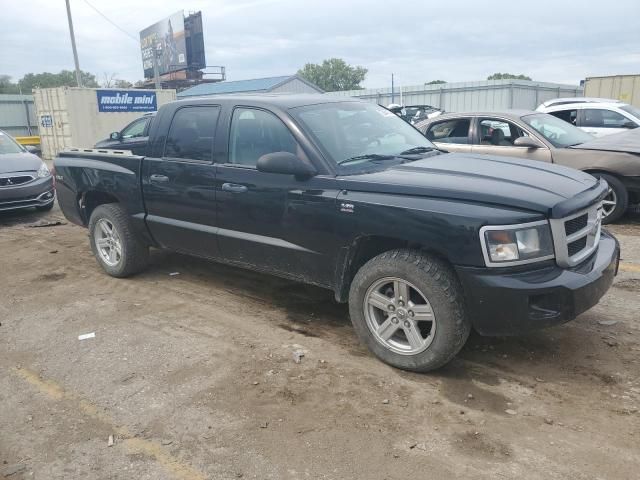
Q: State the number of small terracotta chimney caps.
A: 0